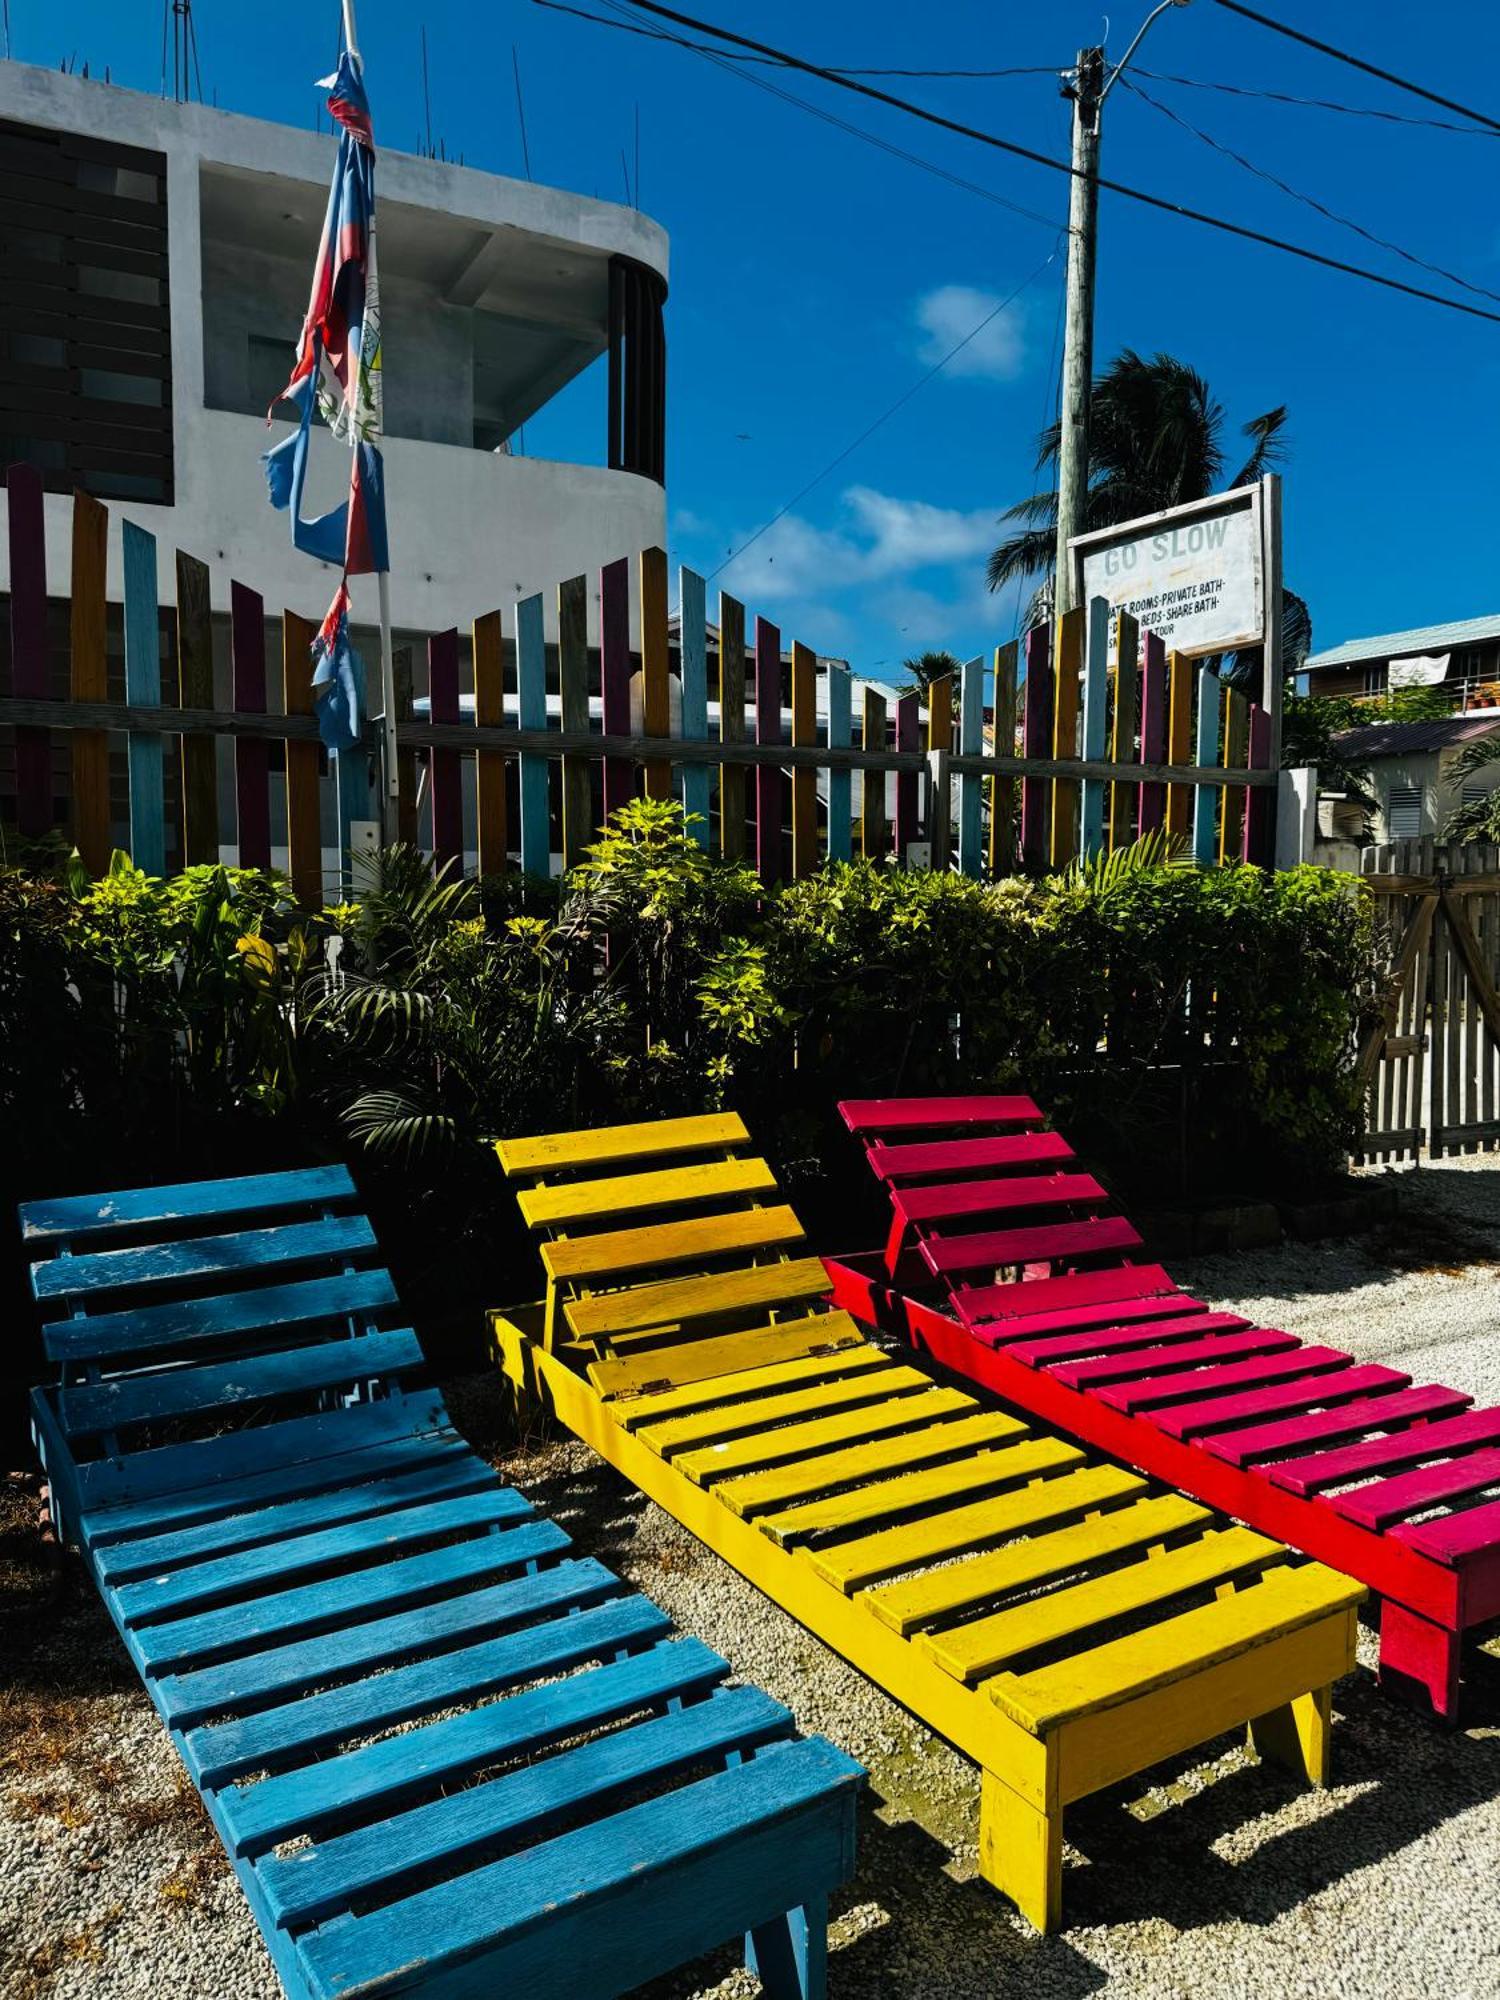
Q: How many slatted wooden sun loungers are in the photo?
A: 3